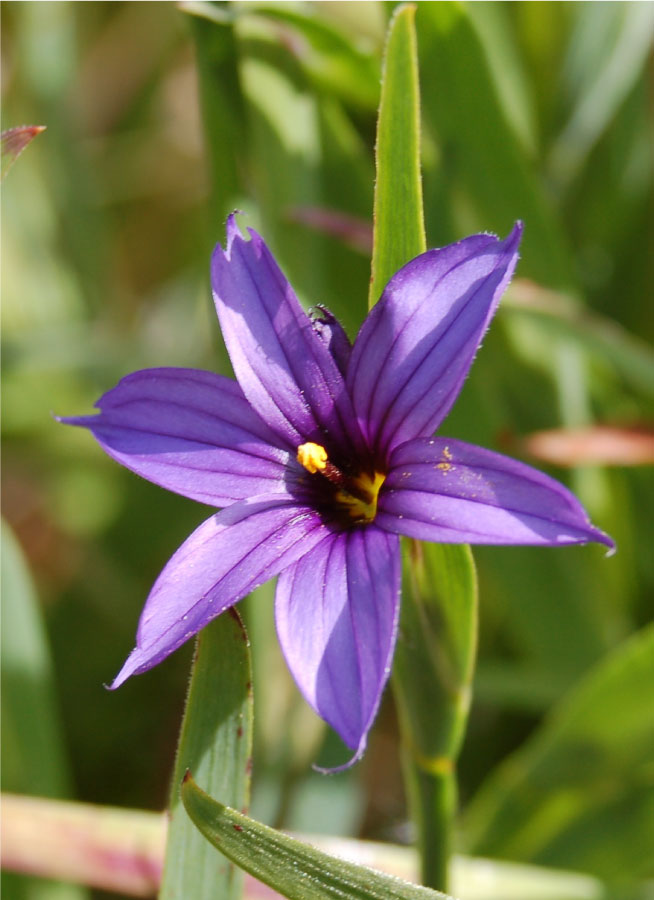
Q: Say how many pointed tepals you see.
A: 6